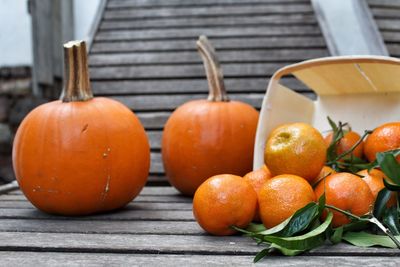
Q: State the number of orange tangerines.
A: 9